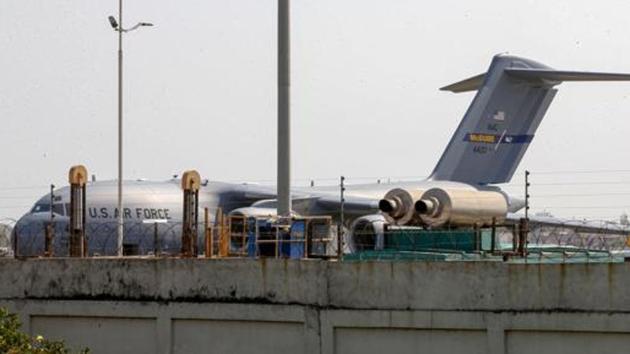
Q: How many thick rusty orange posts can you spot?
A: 2